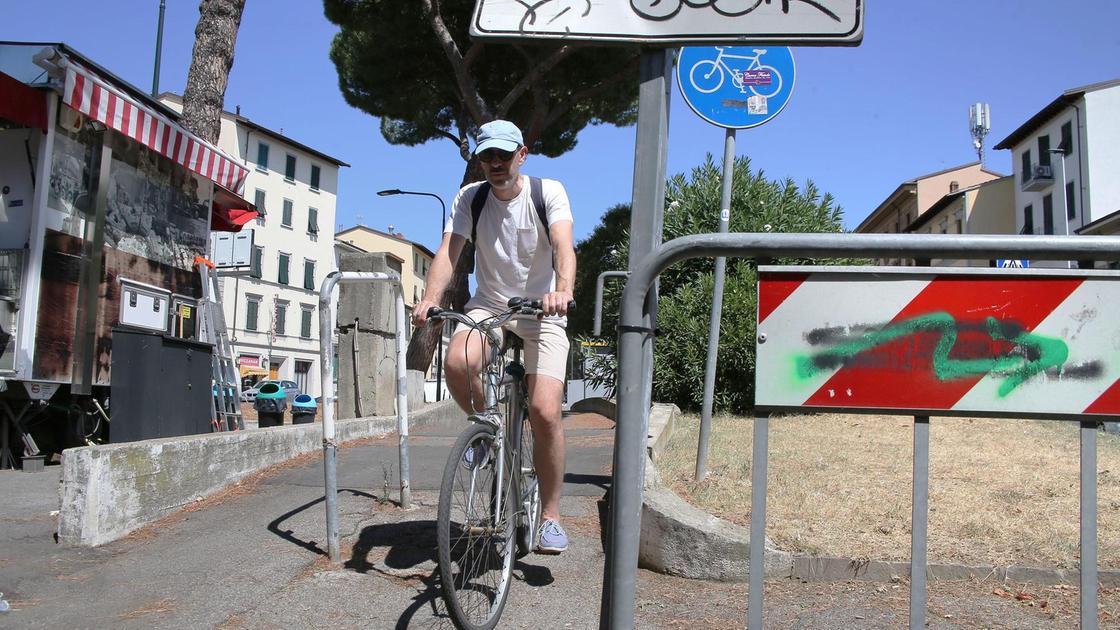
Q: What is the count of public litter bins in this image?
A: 2